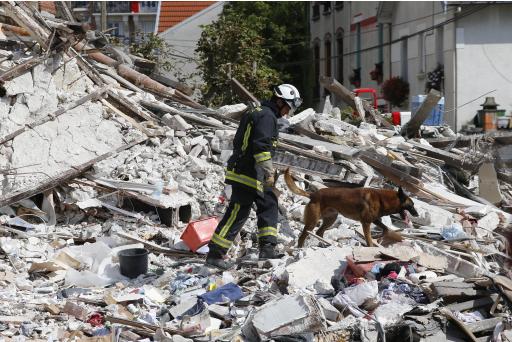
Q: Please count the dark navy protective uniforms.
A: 1